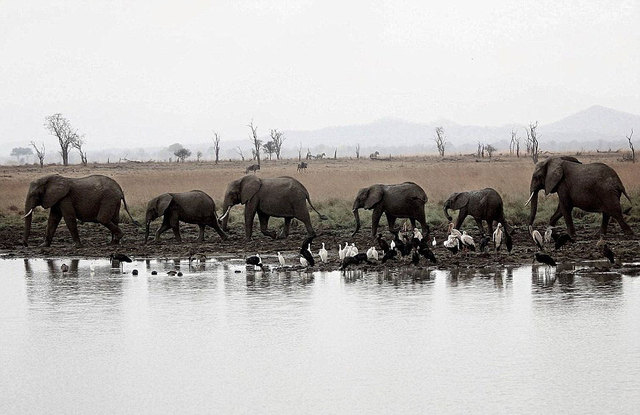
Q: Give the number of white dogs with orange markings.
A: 0